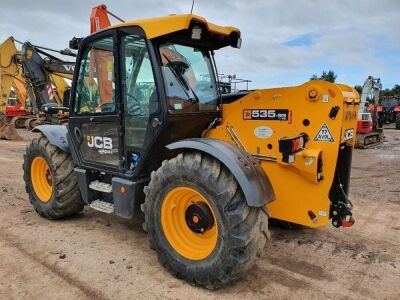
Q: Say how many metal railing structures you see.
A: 1